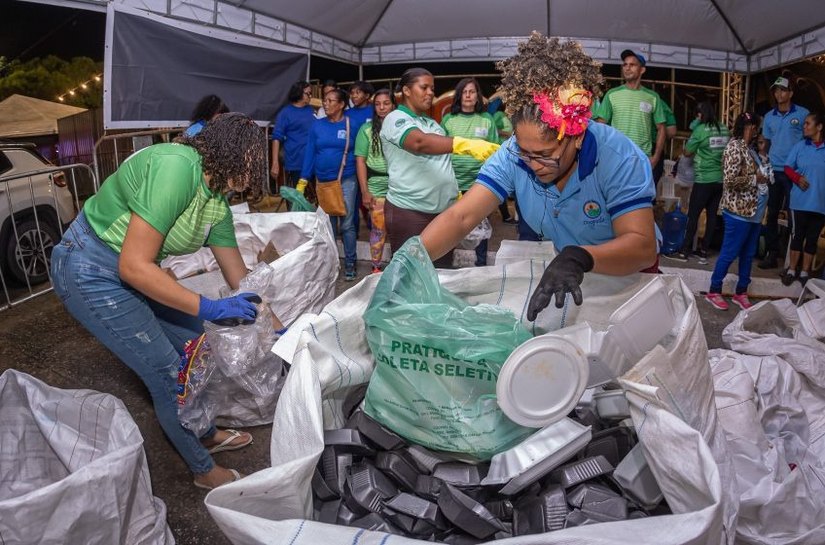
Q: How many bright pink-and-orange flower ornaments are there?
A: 1